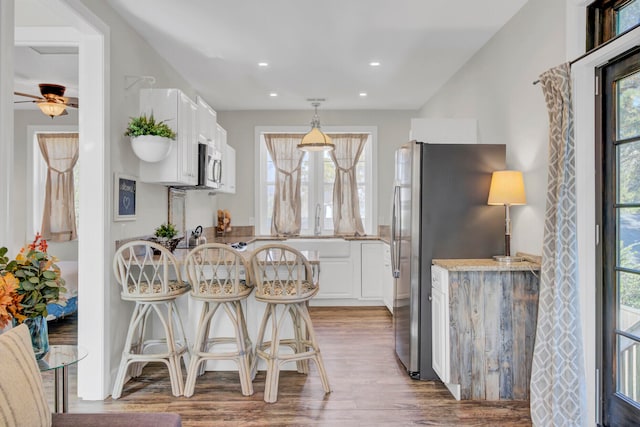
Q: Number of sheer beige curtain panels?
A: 3